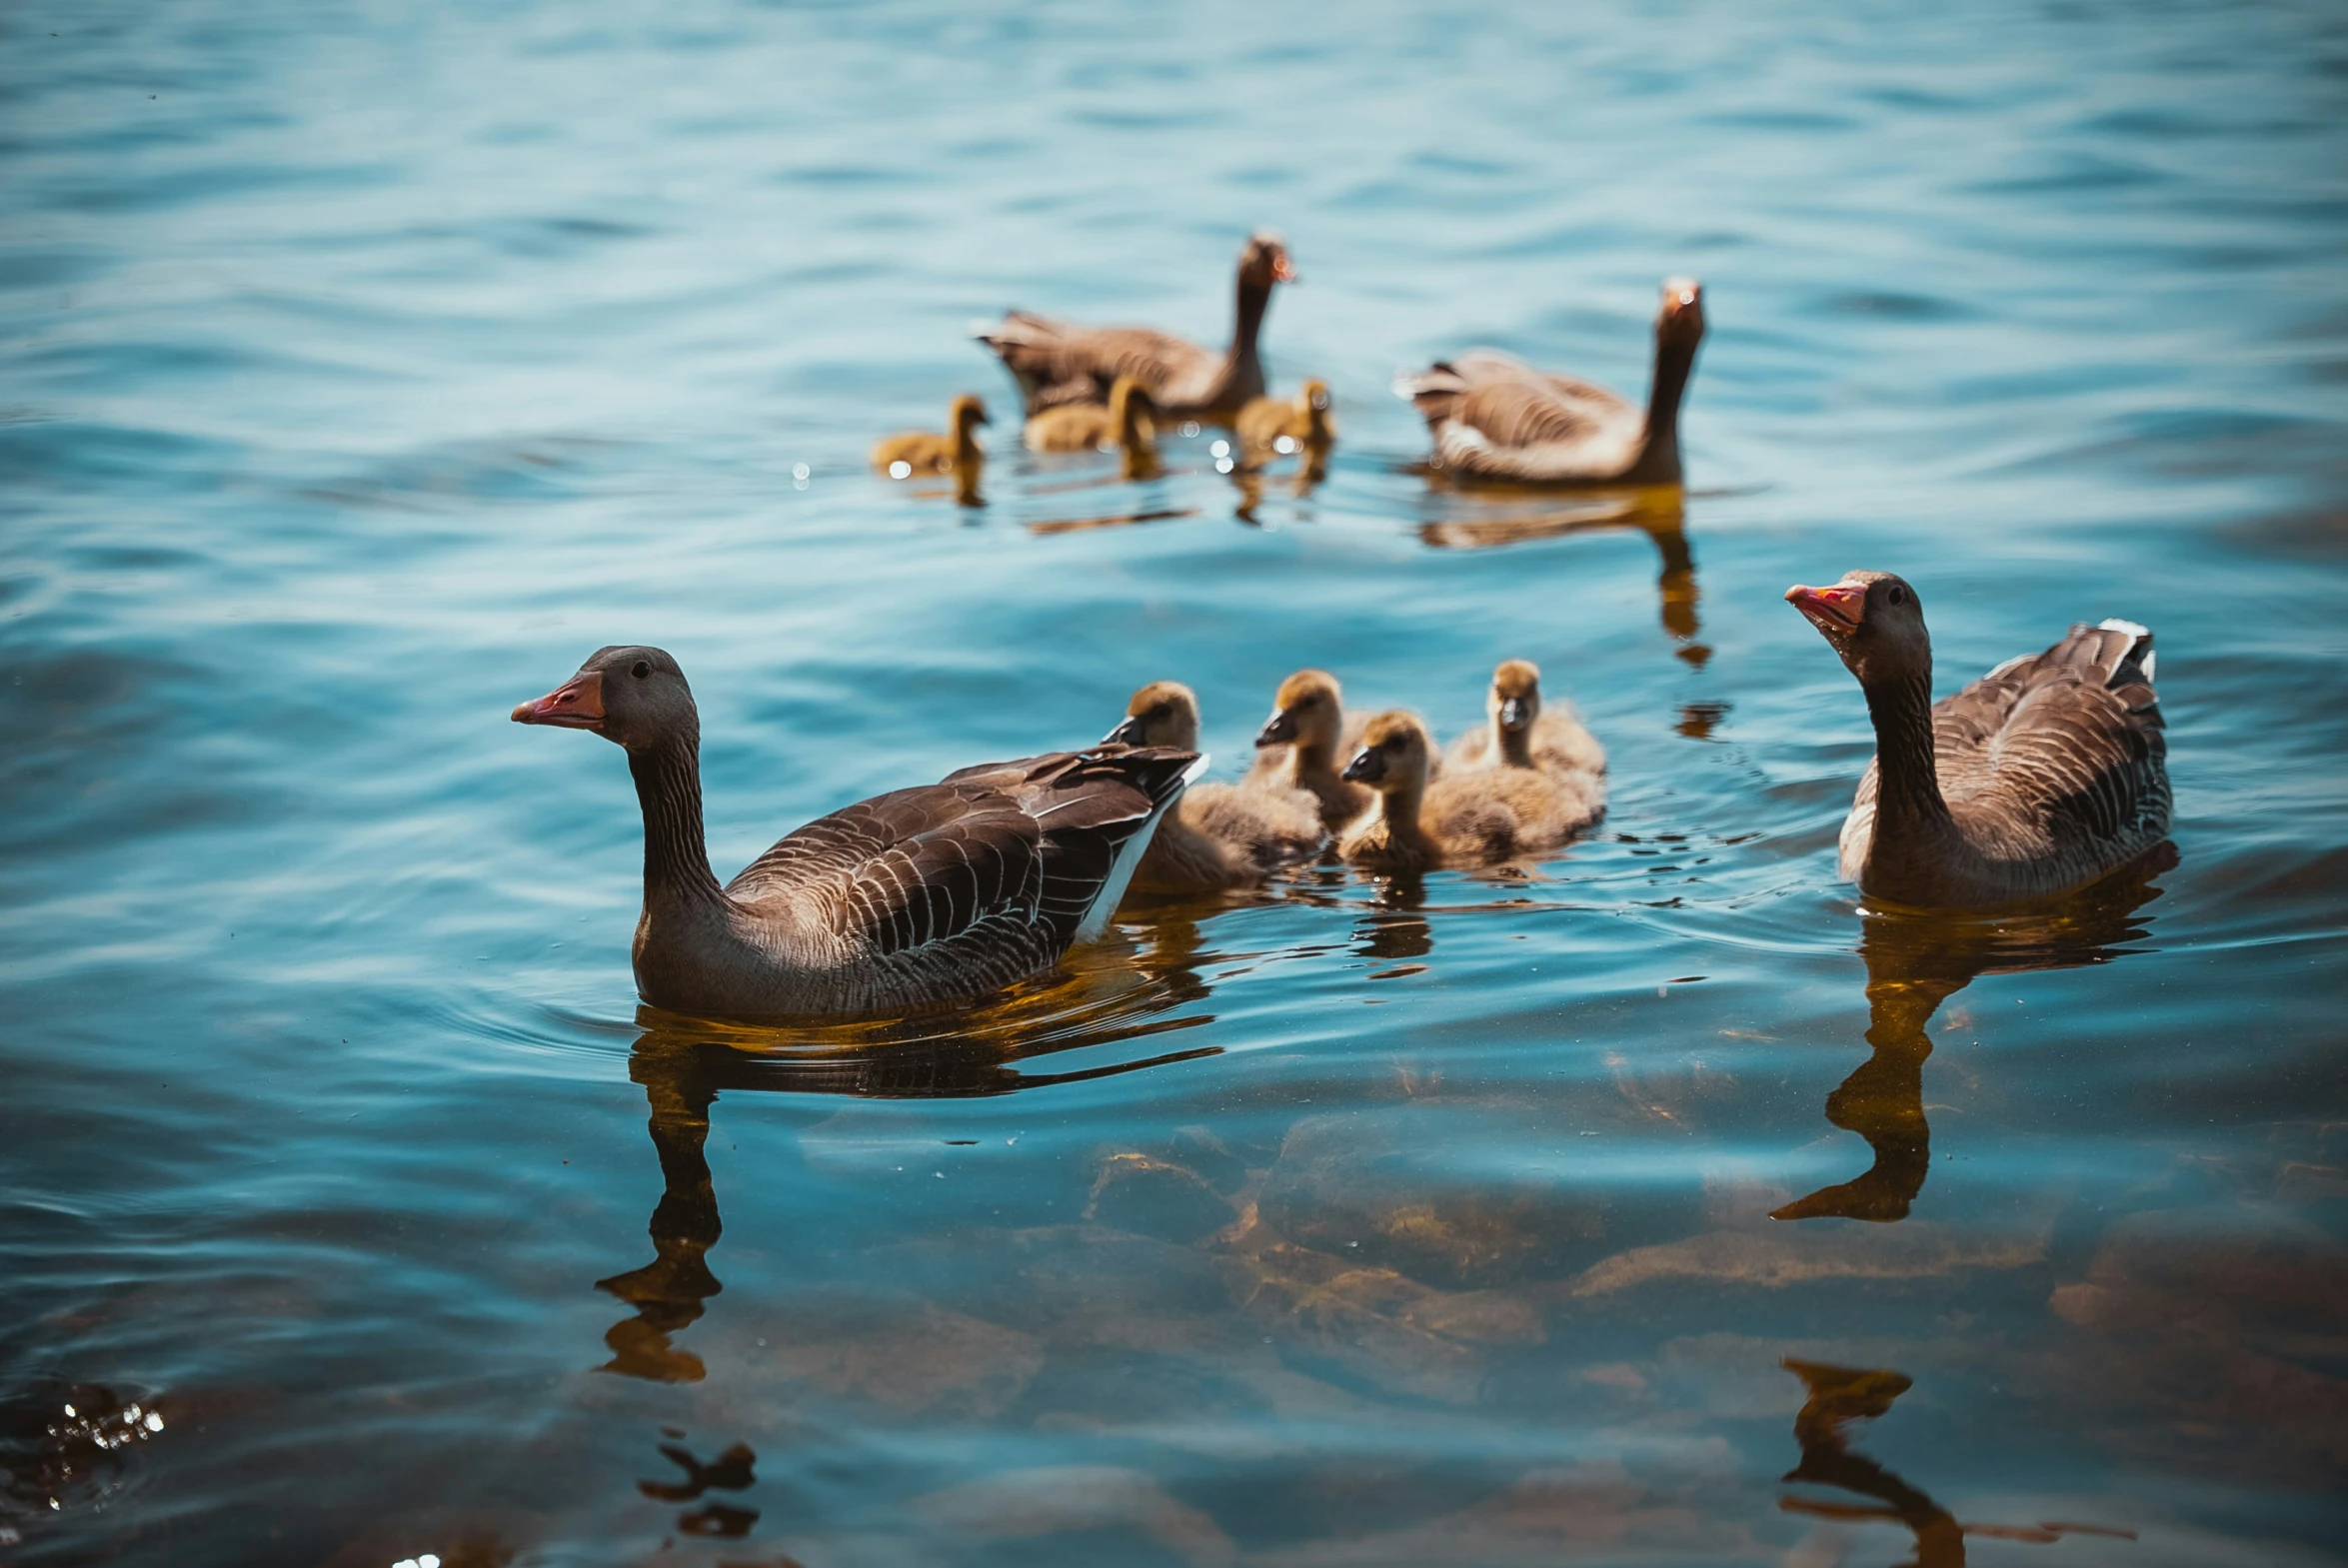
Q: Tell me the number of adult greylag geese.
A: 4